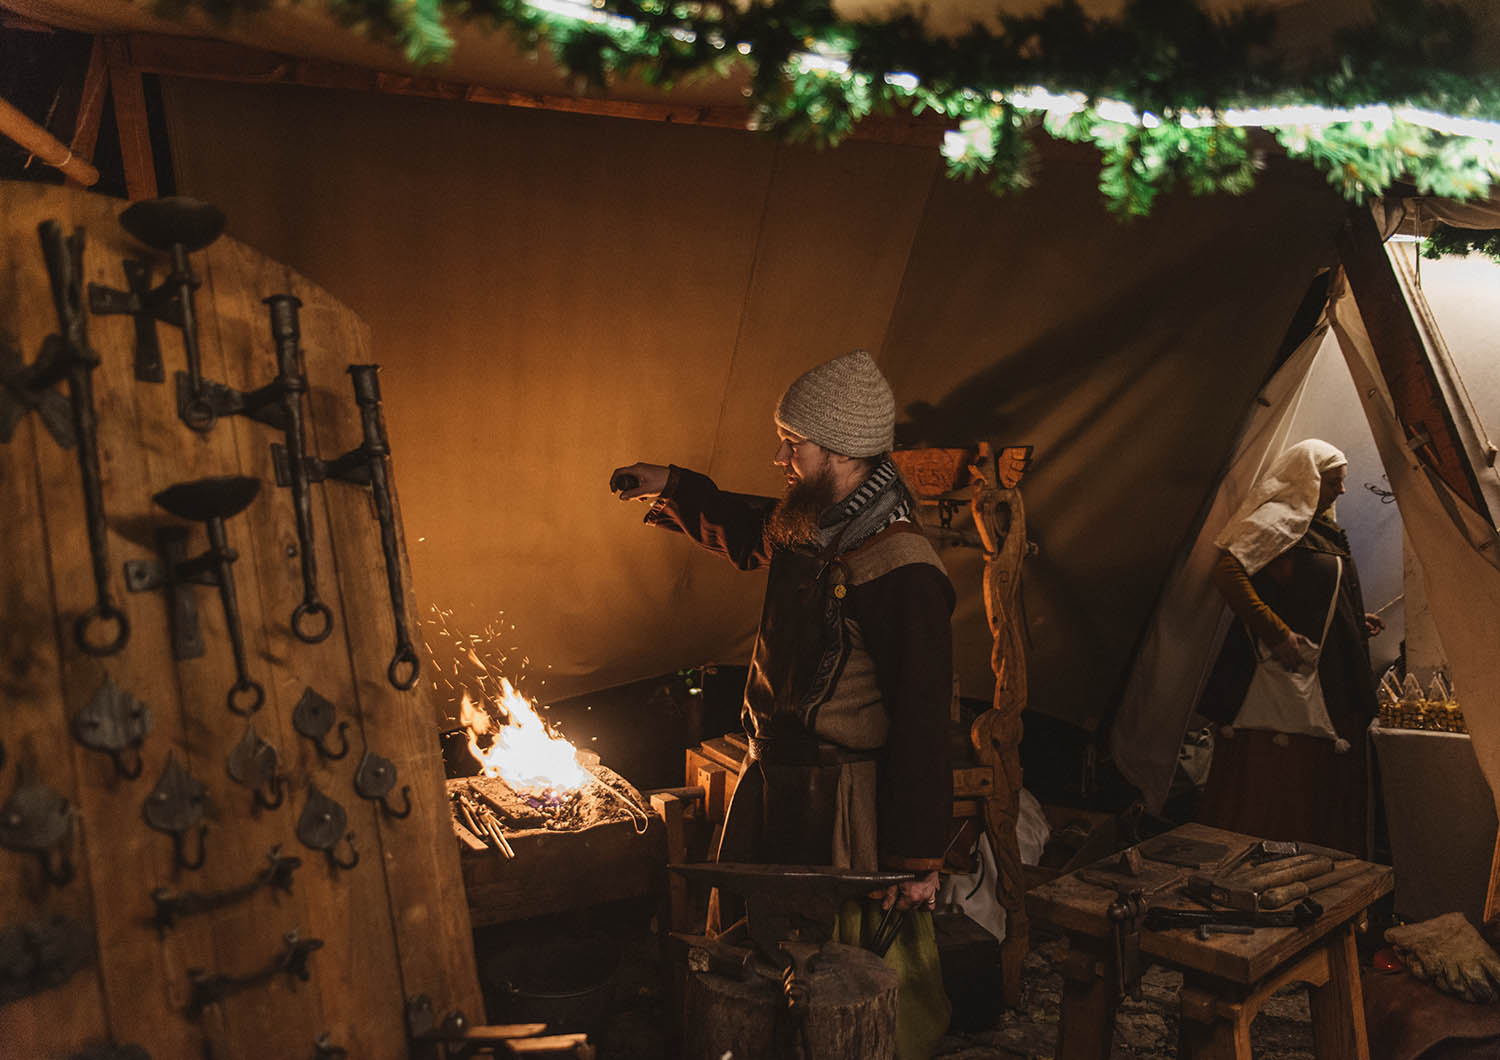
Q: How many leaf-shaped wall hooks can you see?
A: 7